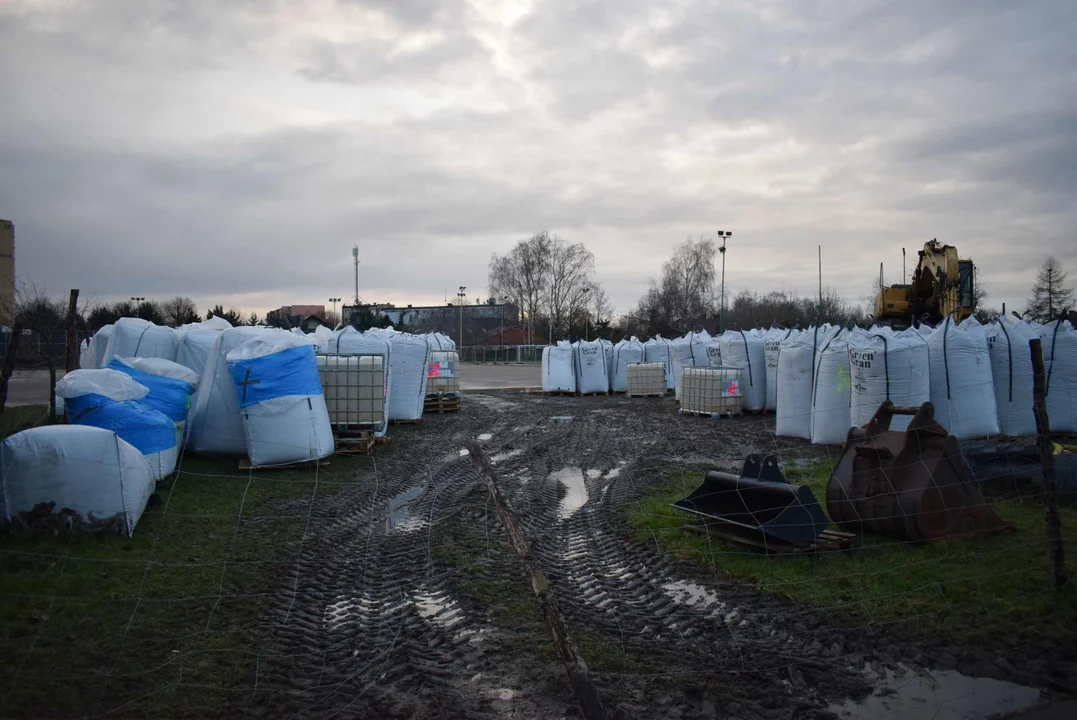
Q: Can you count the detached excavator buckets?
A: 2